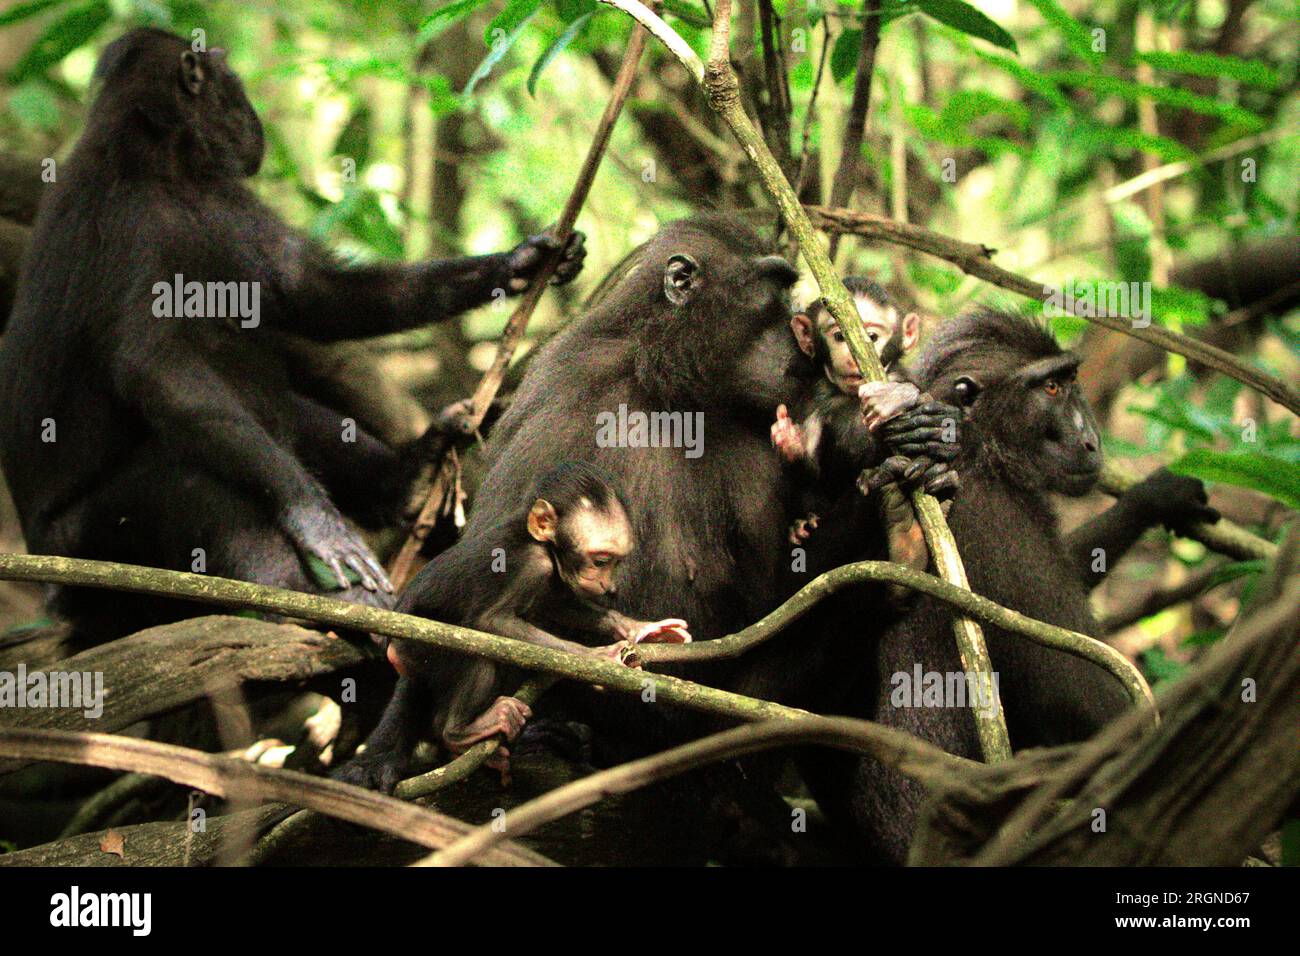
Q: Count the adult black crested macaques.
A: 3